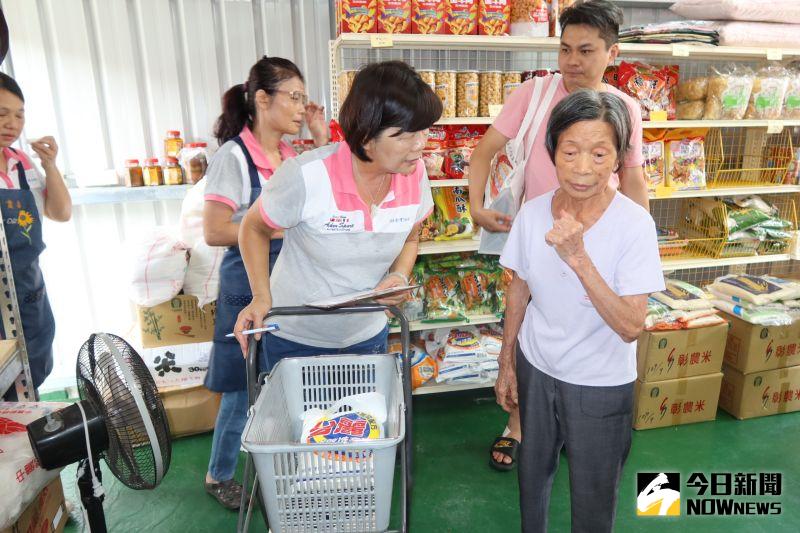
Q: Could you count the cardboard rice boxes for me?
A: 4